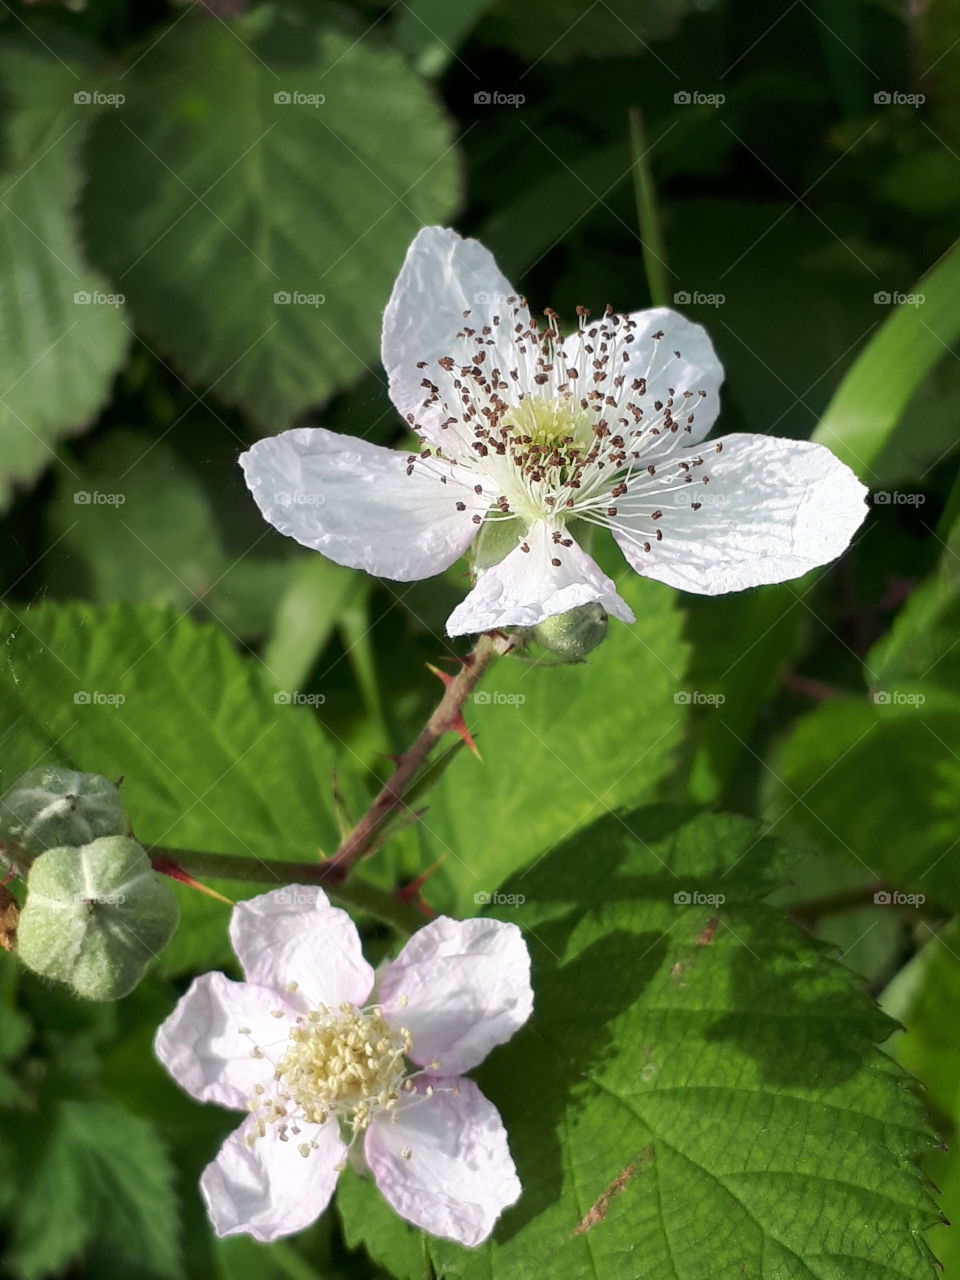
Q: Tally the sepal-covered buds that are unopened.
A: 3